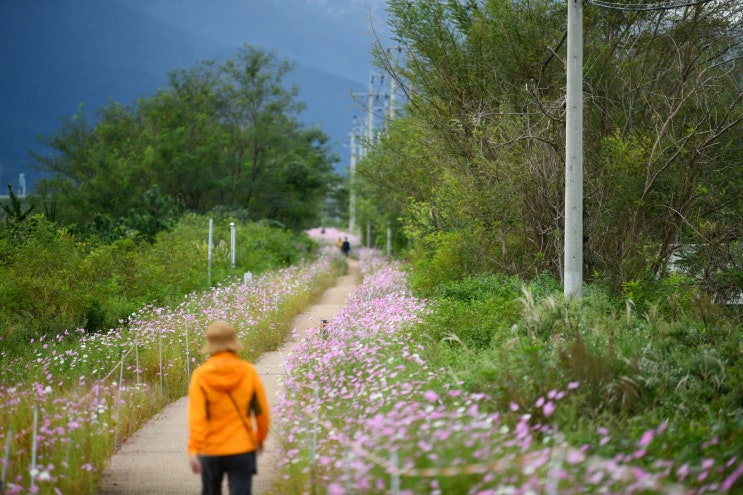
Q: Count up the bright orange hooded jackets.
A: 1